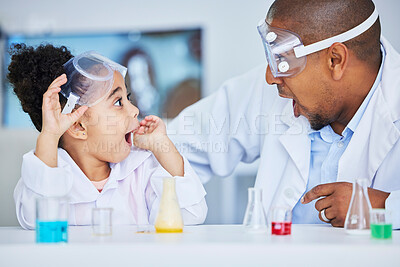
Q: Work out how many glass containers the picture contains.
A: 7